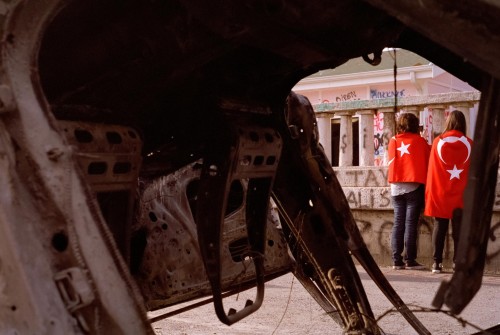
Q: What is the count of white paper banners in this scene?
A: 0